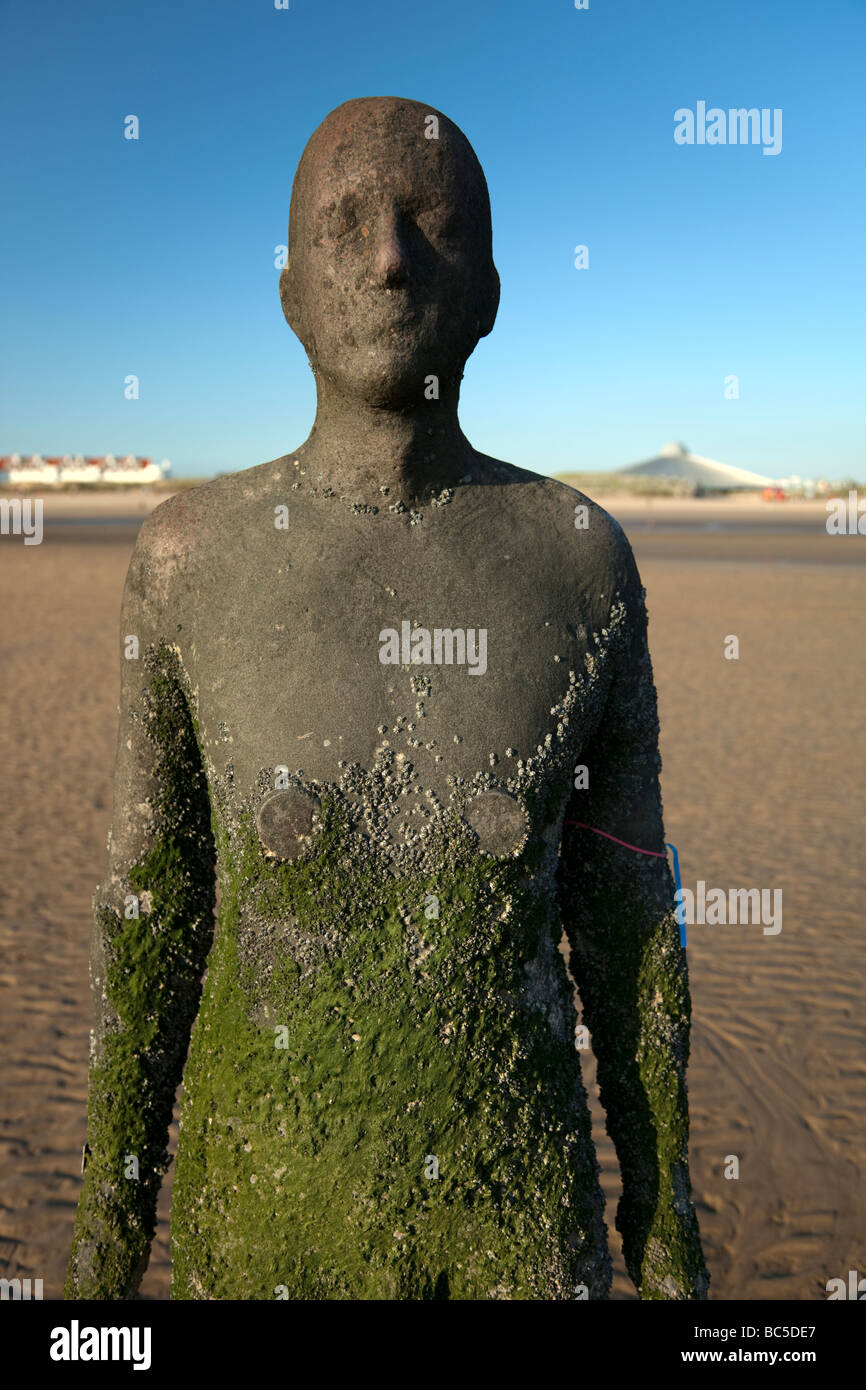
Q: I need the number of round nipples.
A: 2